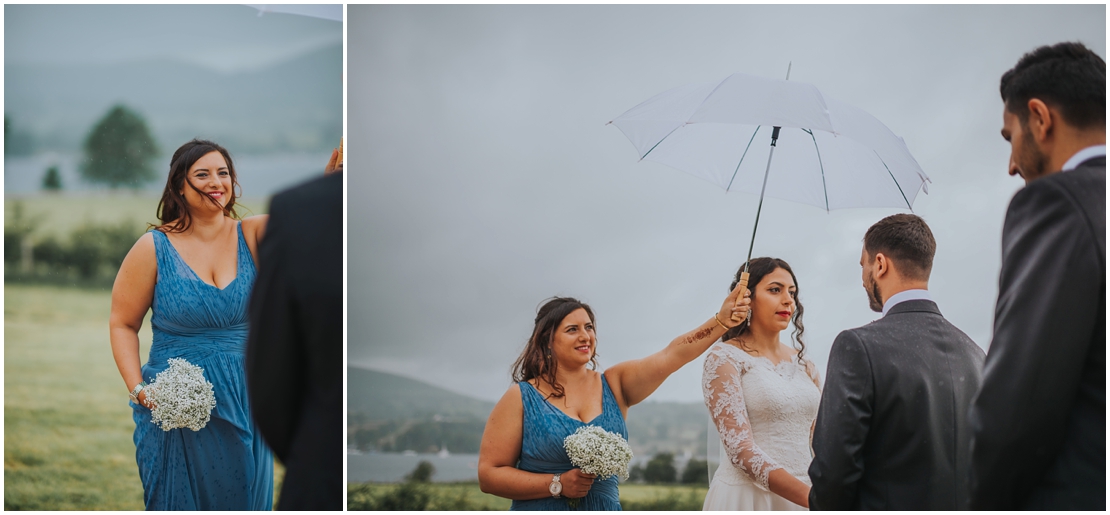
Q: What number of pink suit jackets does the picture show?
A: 0